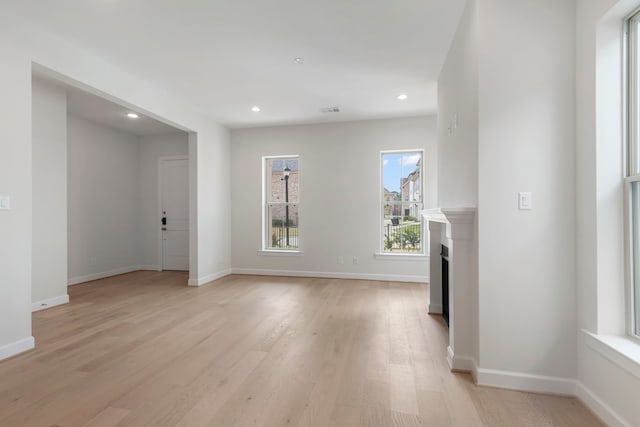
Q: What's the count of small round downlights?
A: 3